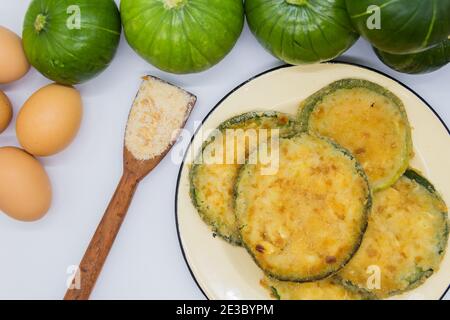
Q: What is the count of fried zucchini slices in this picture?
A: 5